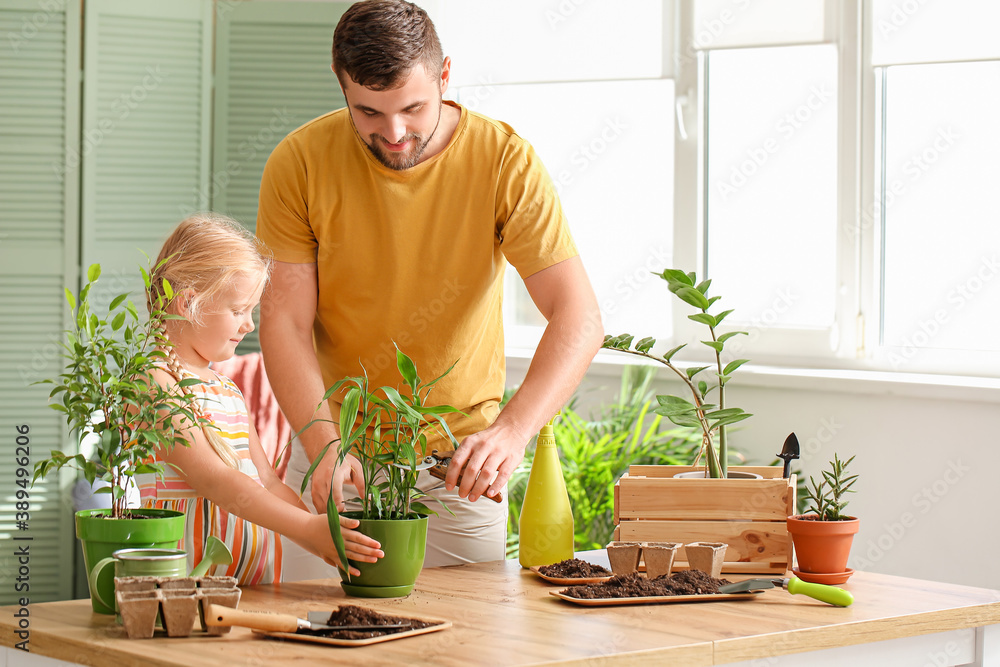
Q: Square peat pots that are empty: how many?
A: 9